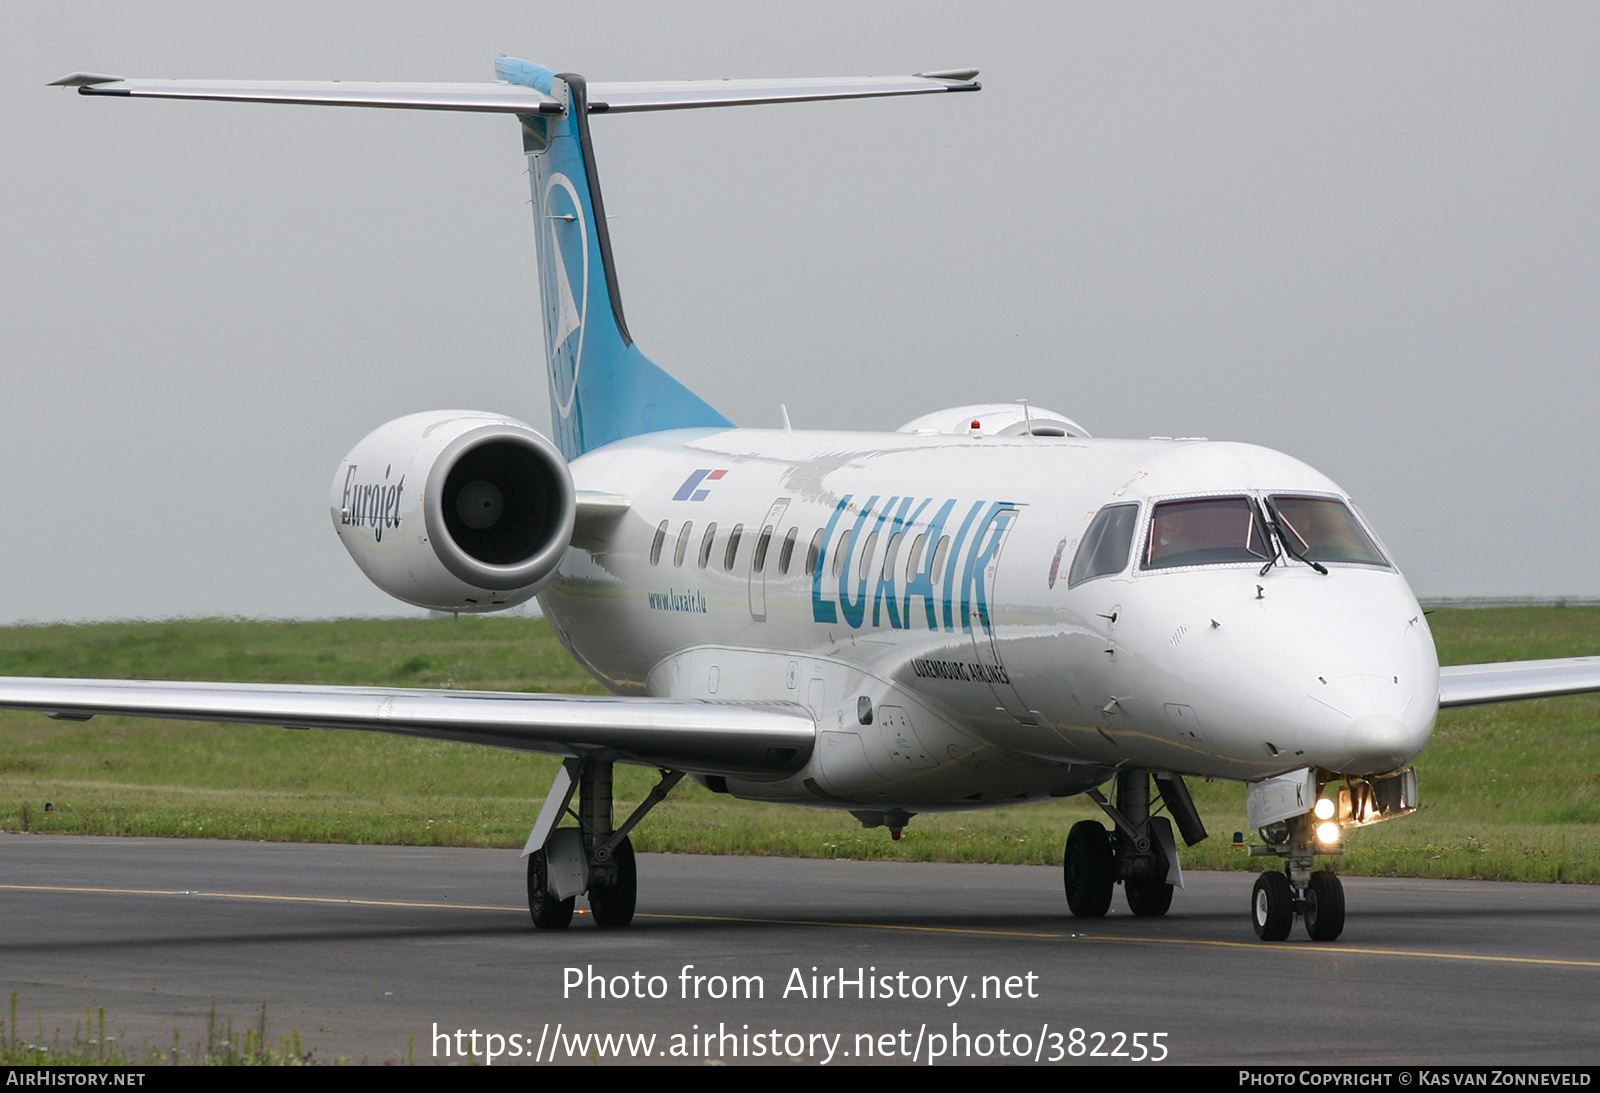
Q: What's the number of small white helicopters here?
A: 0